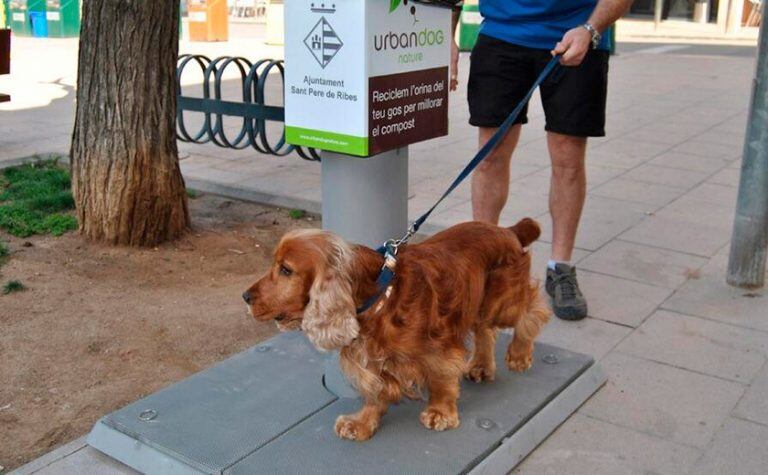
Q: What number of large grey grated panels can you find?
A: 2